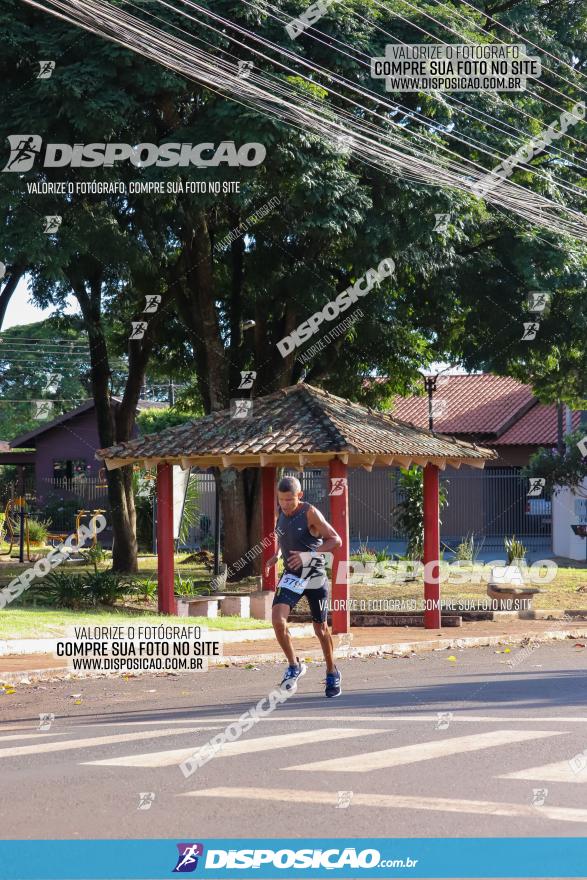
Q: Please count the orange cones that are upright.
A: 0